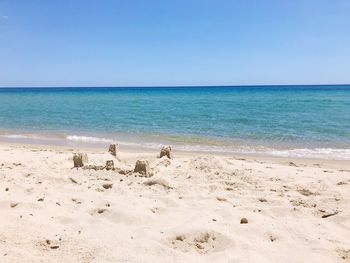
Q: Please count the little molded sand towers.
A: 5